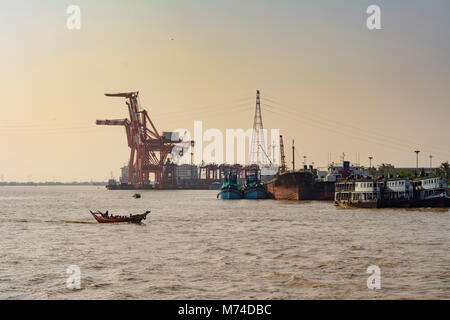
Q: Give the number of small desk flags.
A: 0